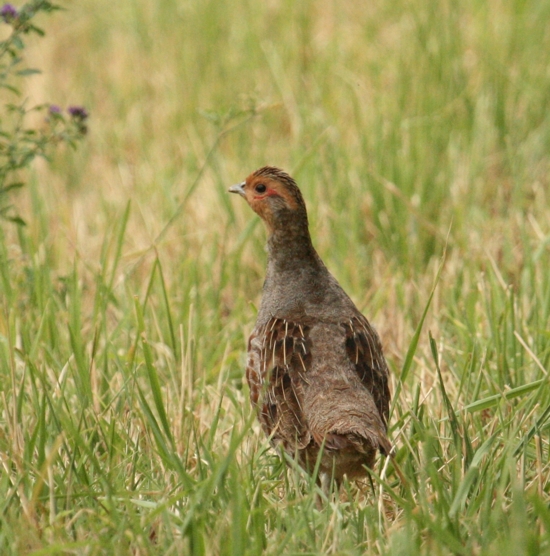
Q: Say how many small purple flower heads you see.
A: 3